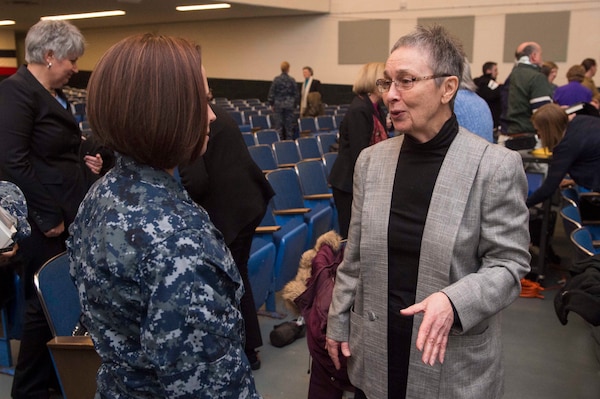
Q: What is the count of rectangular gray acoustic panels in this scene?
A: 3